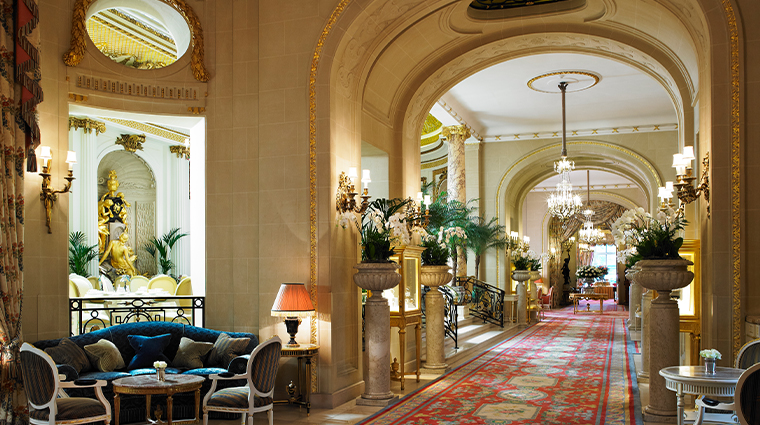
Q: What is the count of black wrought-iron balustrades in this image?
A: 3